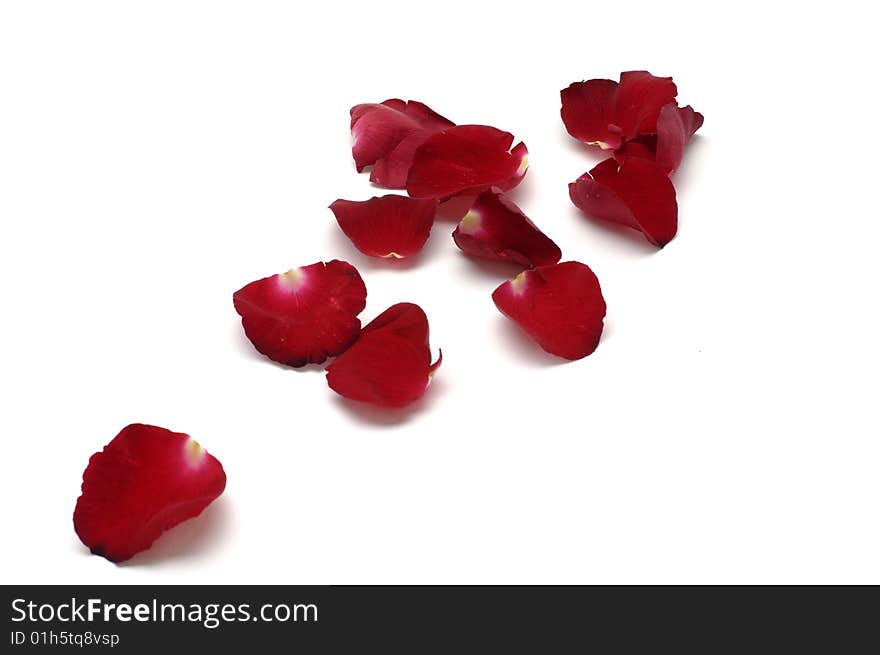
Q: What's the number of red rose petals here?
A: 11